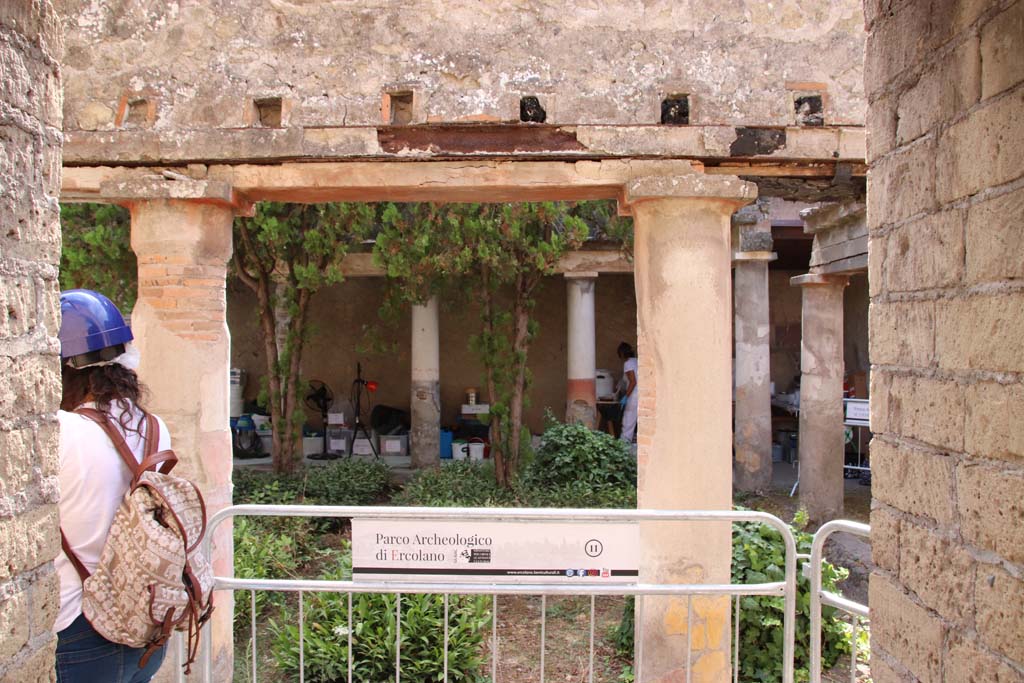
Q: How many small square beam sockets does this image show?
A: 6